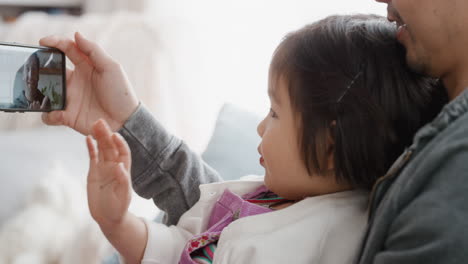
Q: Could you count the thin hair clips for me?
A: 1